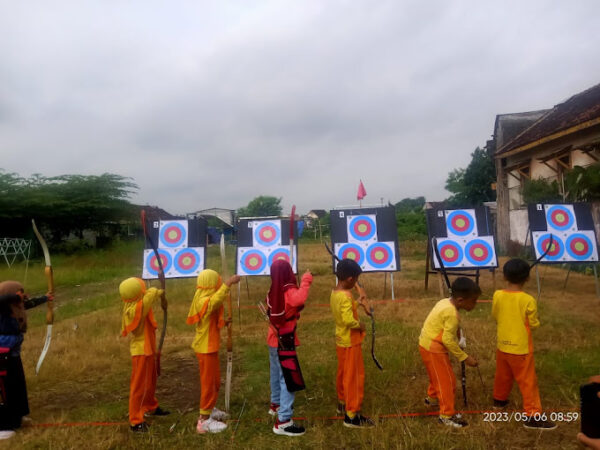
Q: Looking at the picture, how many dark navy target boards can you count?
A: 5